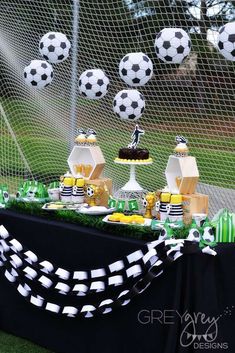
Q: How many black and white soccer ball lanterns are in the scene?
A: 7